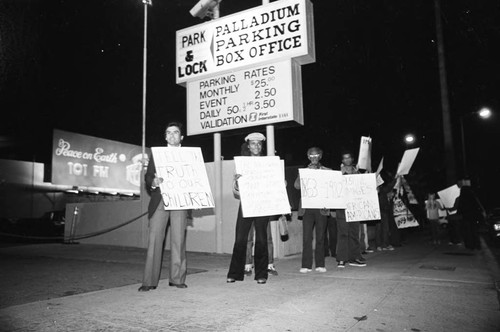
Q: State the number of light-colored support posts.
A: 2